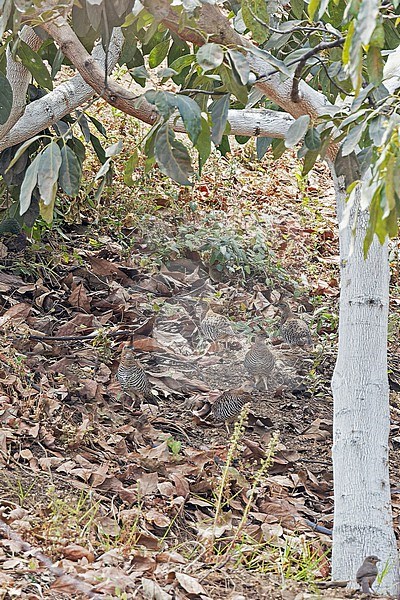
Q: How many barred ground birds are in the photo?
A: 5